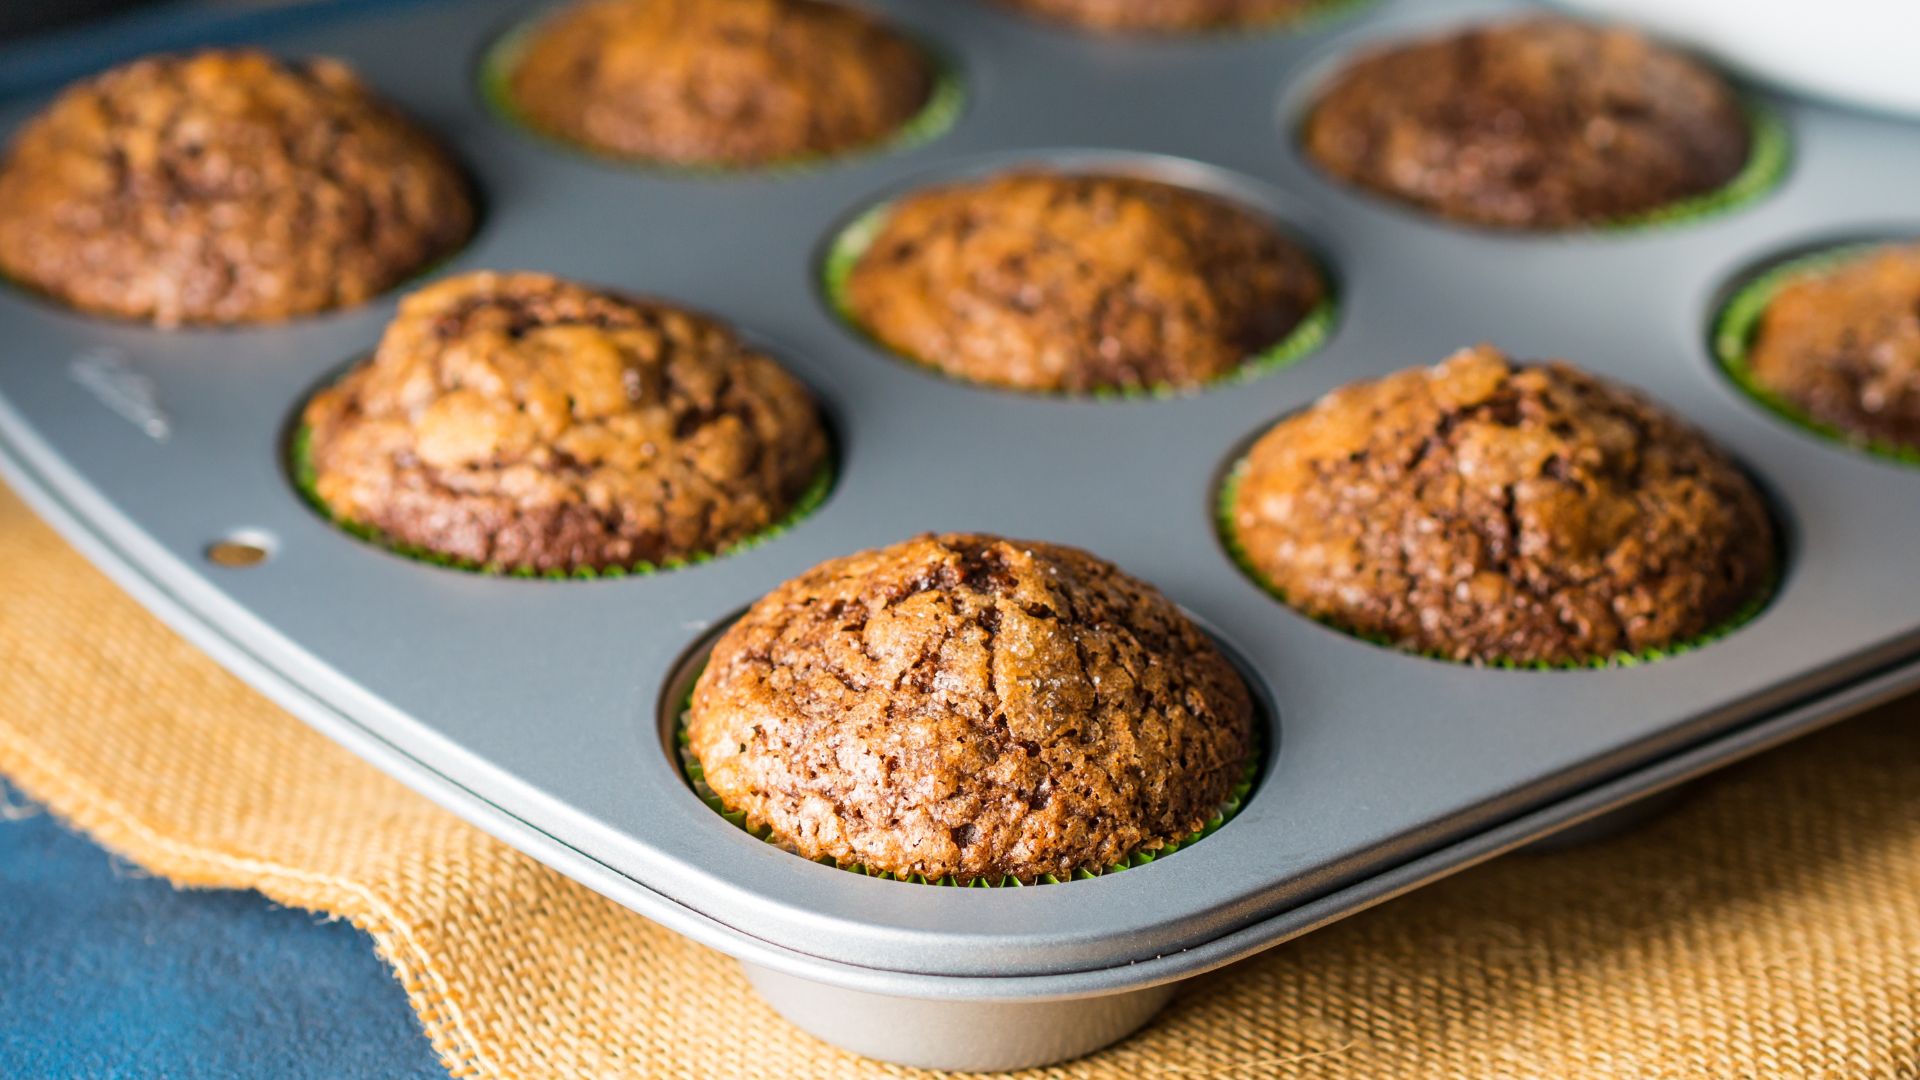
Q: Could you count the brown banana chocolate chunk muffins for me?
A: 9